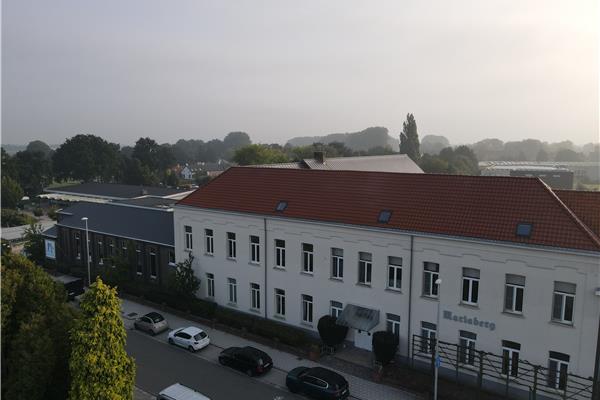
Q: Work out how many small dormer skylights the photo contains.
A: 3